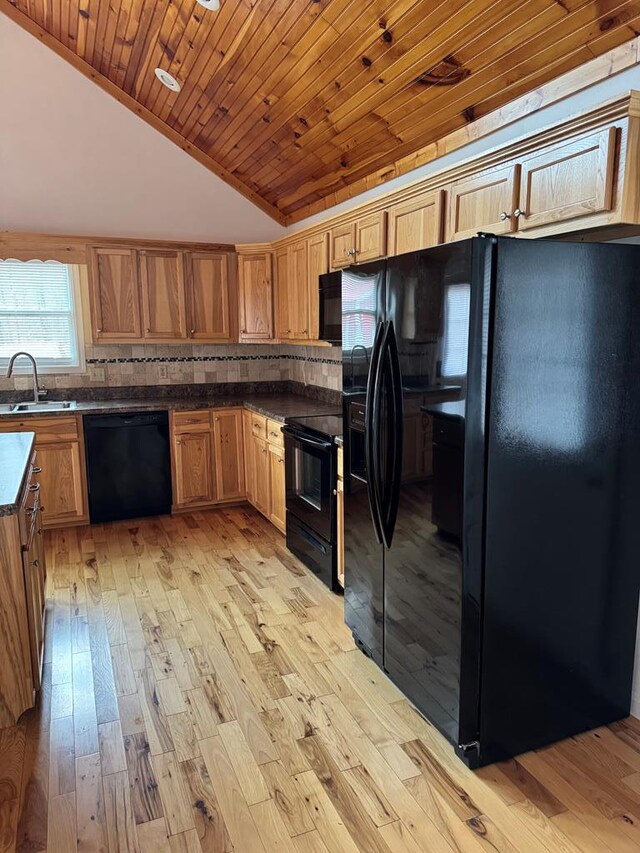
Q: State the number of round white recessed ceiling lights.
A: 2